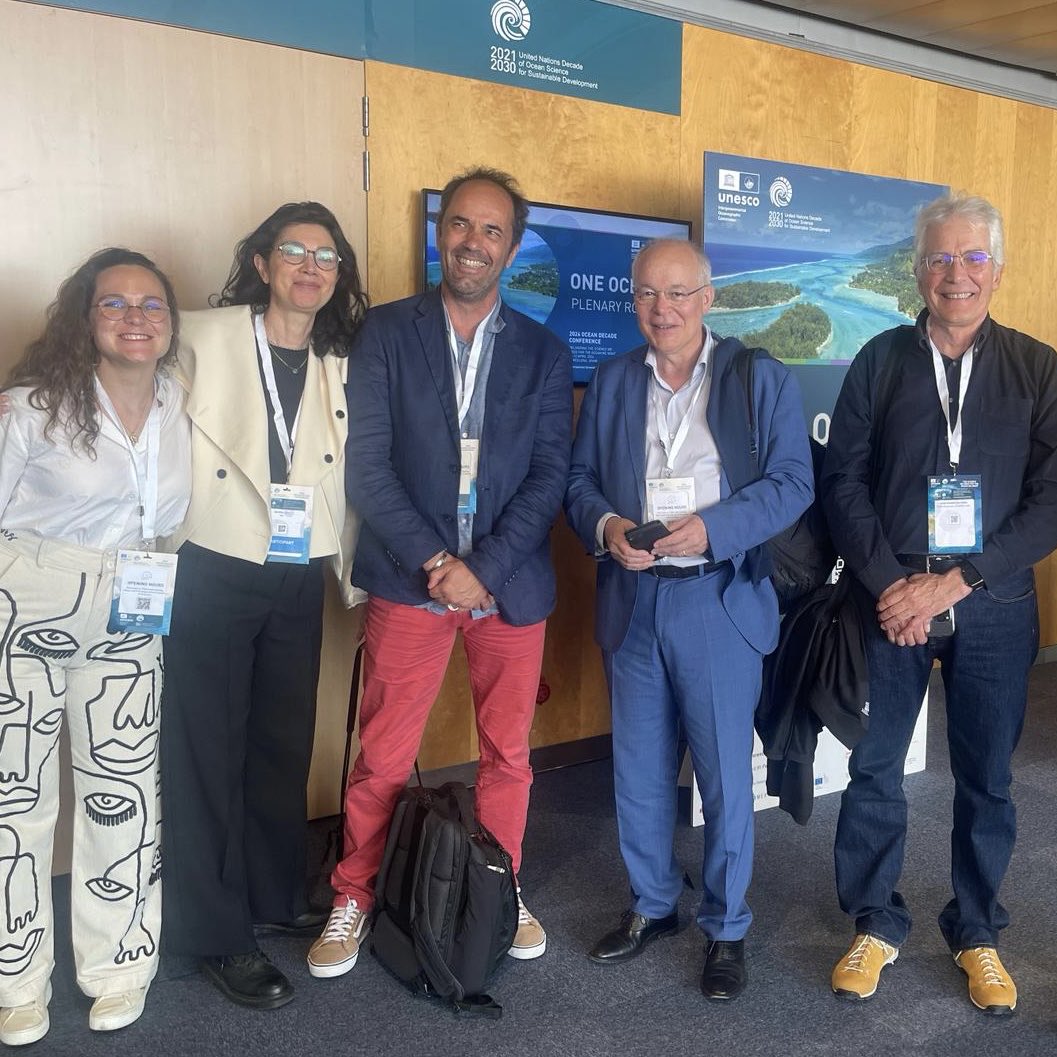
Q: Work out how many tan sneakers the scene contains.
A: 2